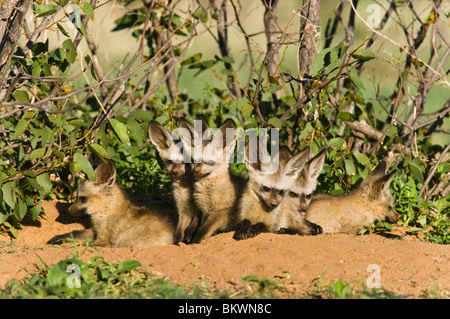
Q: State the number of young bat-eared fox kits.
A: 6